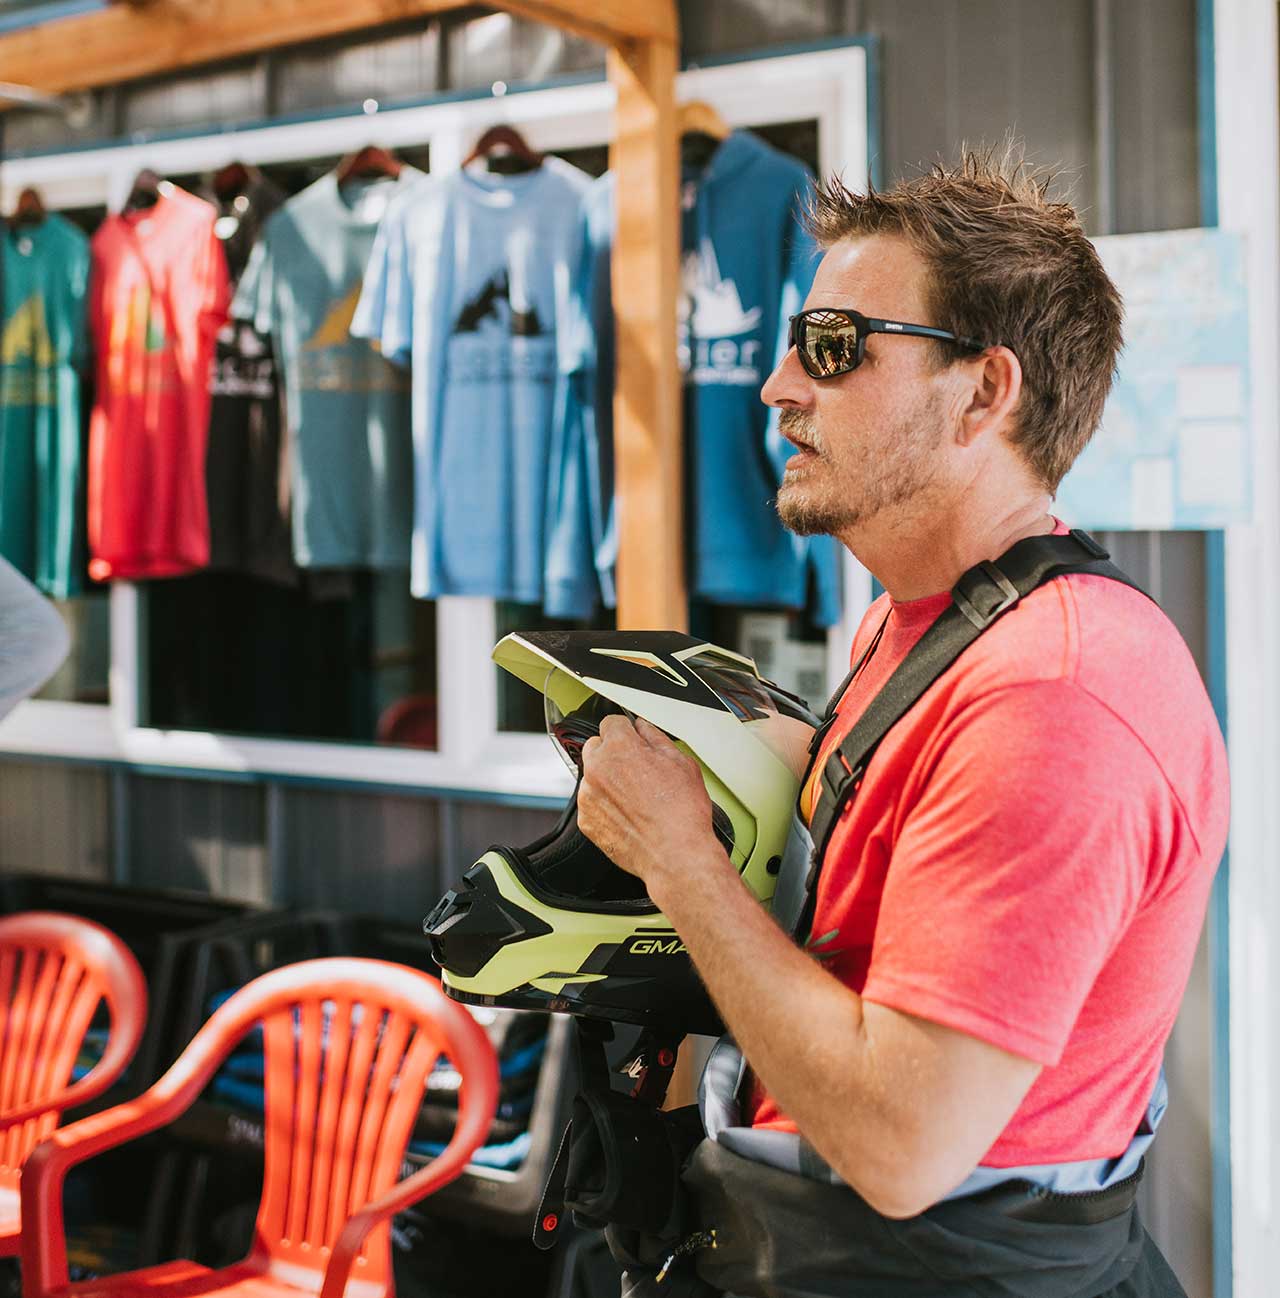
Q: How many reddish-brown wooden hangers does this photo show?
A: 5